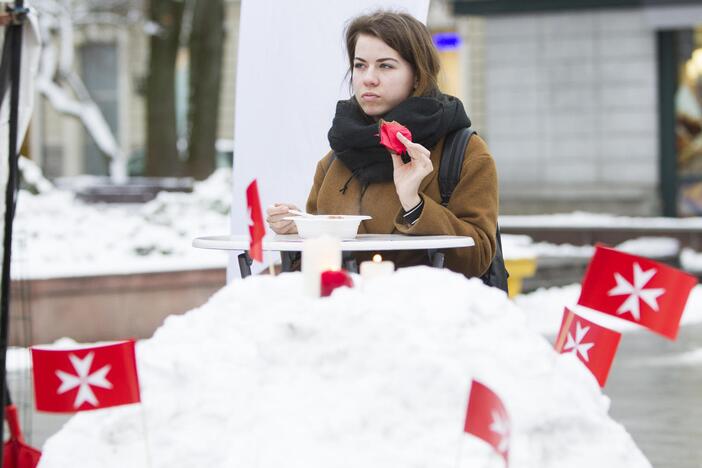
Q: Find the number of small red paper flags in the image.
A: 5